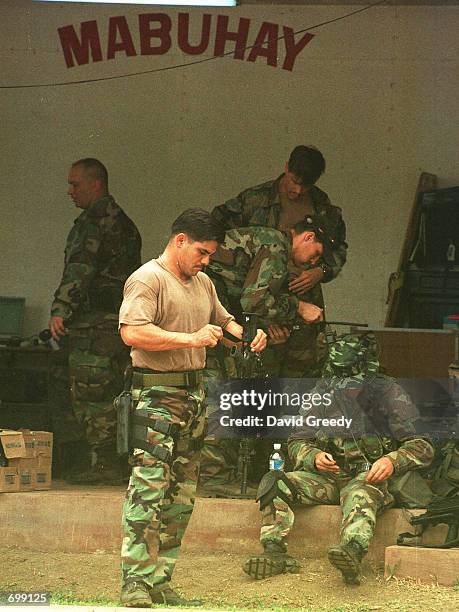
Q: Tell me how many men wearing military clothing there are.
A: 5